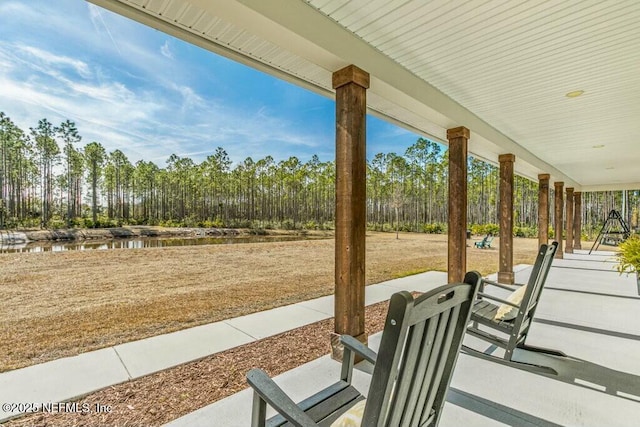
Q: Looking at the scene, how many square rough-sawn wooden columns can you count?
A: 7